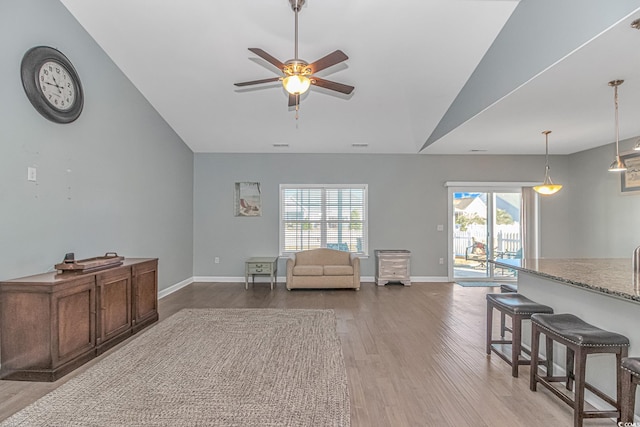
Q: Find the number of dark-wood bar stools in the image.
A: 4